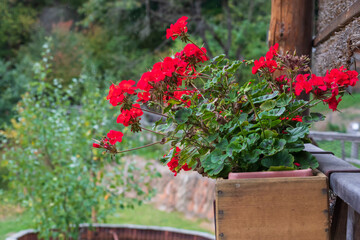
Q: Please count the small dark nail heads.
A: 6